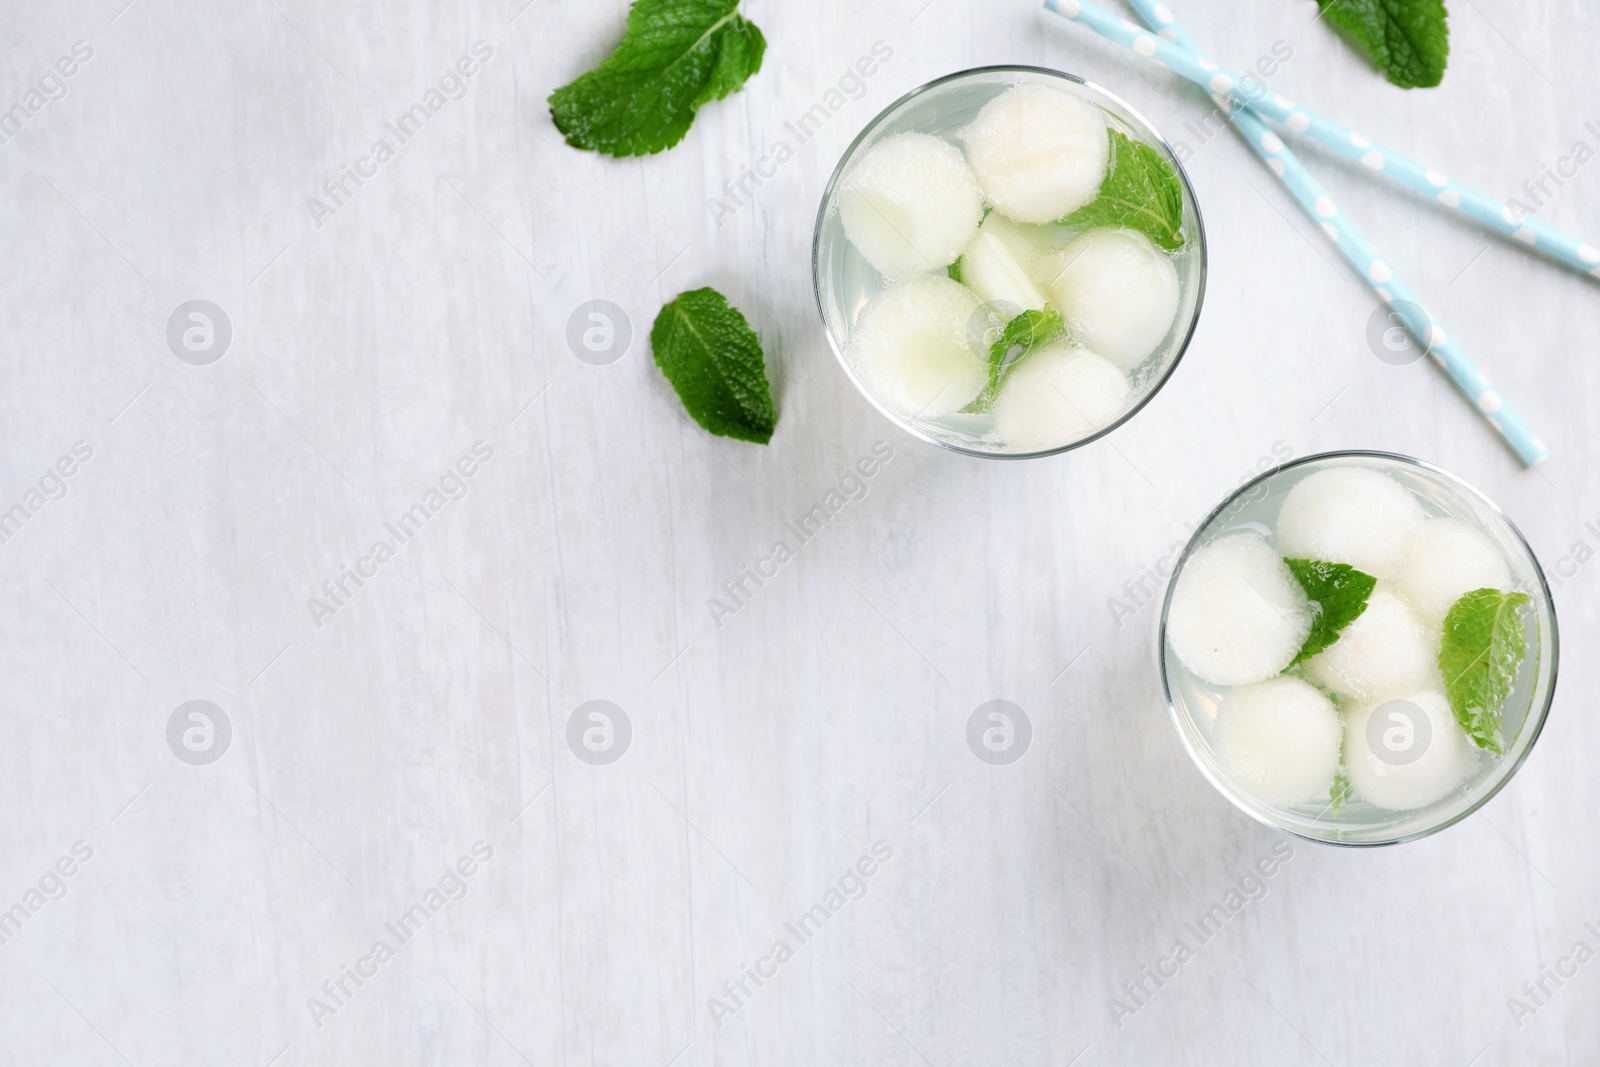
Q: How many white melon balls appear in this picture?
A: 12